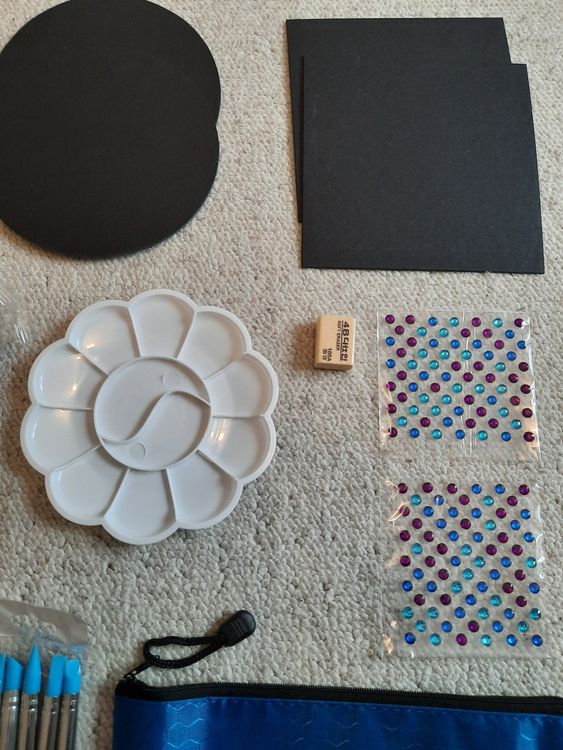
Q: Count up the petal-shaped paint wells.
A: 10